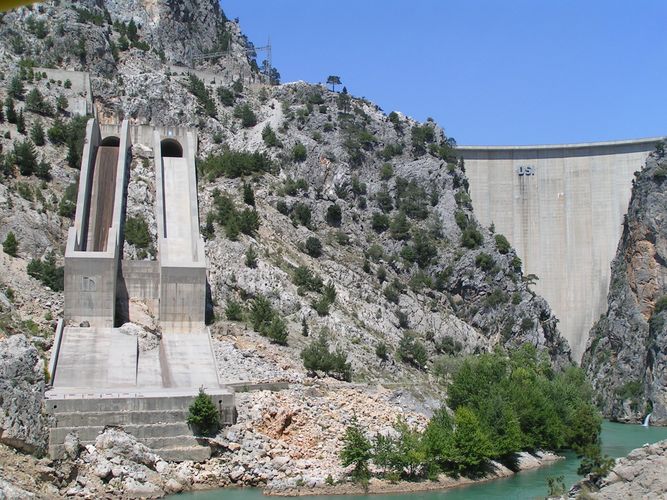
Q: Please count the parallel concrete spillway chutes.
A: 2